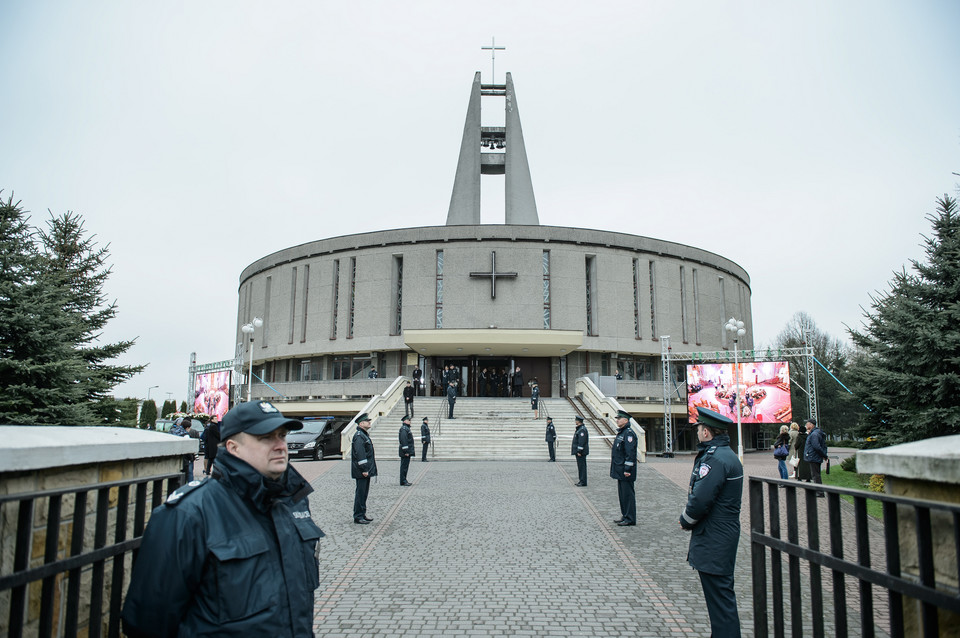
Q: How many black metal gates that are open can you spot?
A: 2